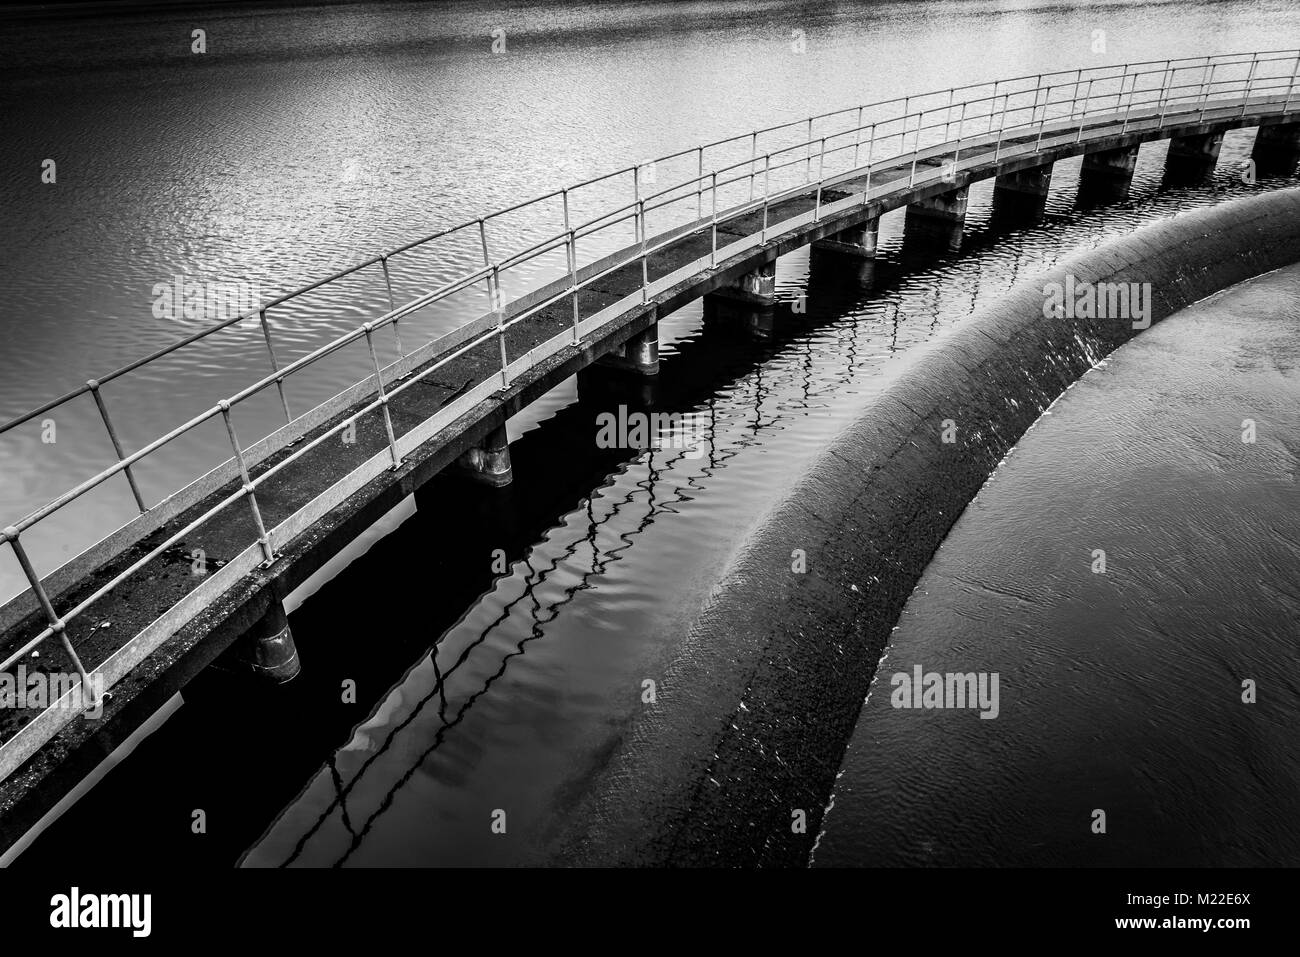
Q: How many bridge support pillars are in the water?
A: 10